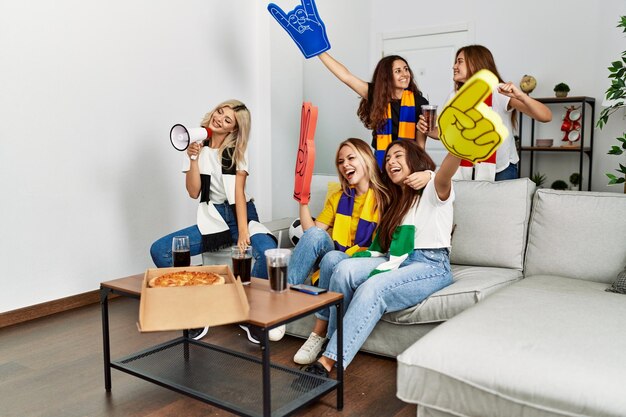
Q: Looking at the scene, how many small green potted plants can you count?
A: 4